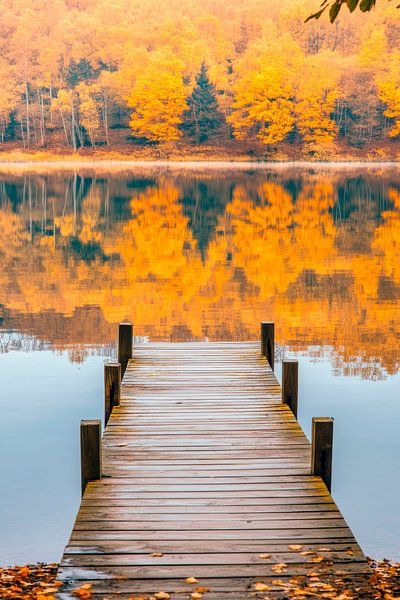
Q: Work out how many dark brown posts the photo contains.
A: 6